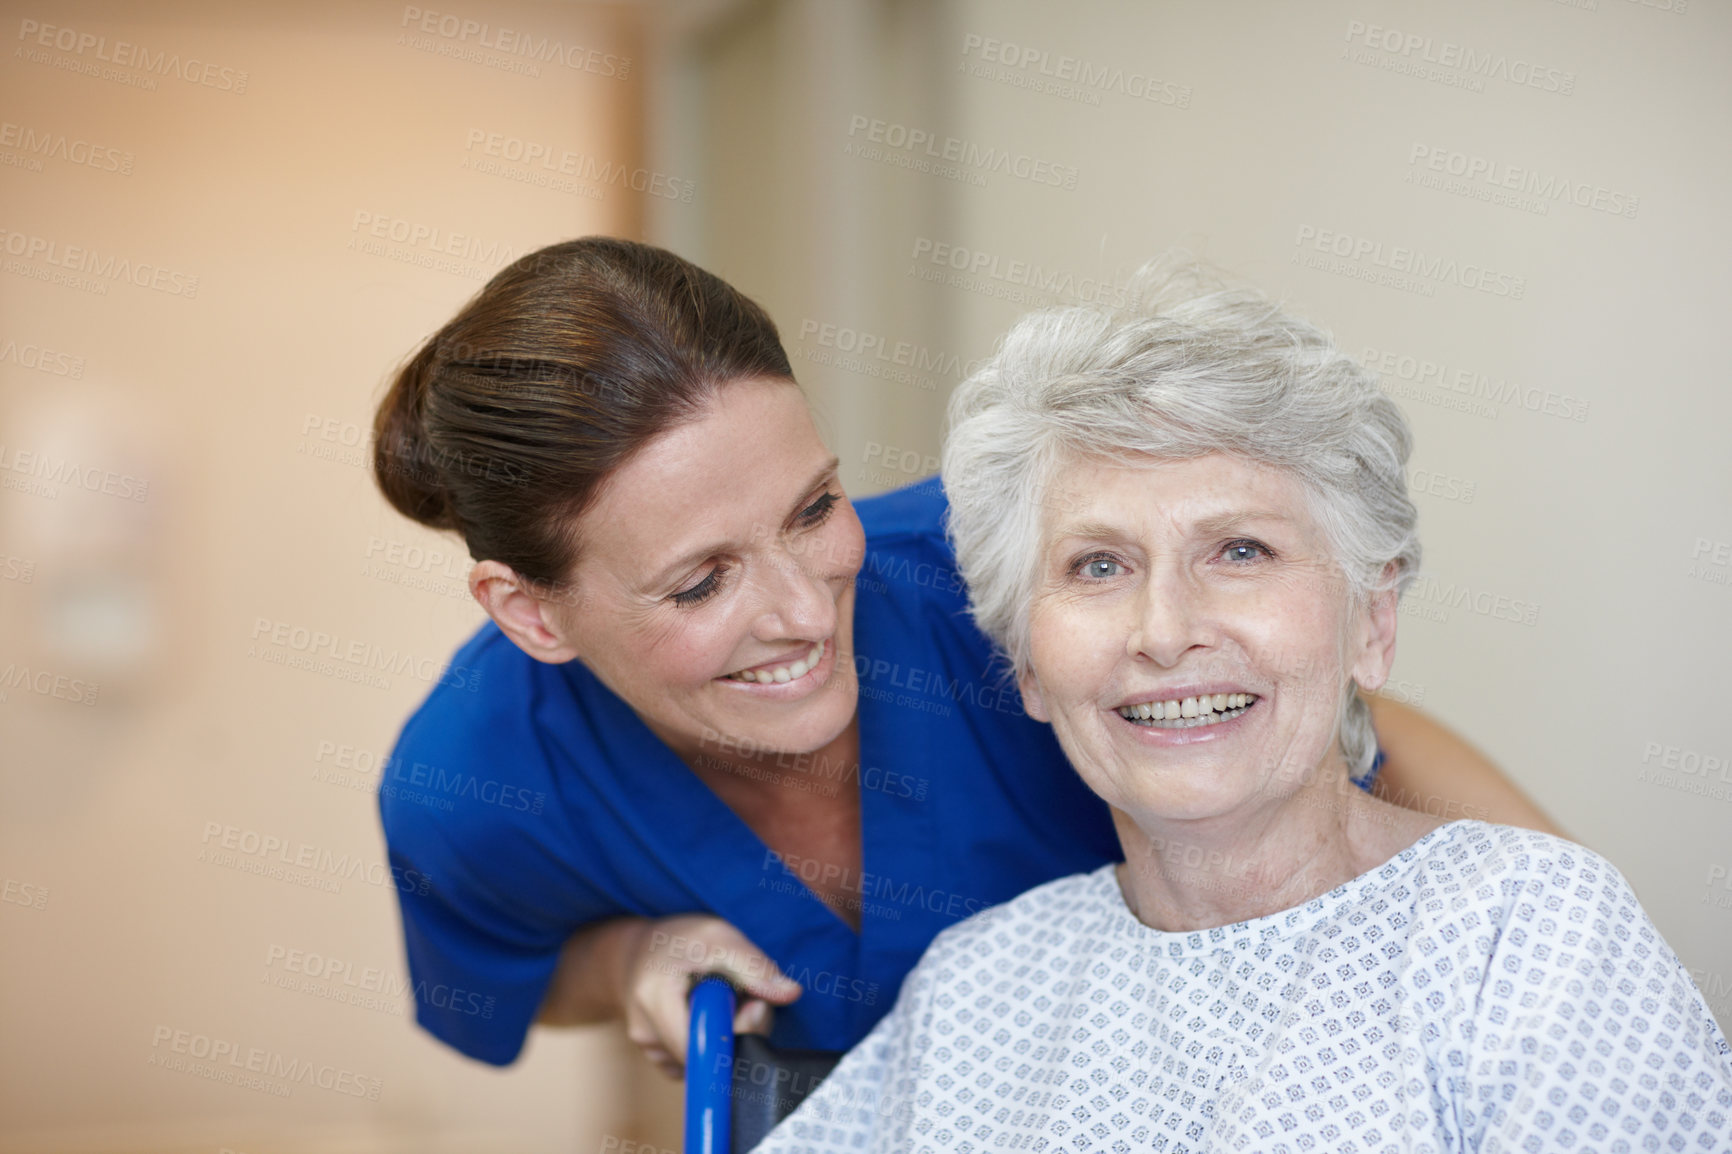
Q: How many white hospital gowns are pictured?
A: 1